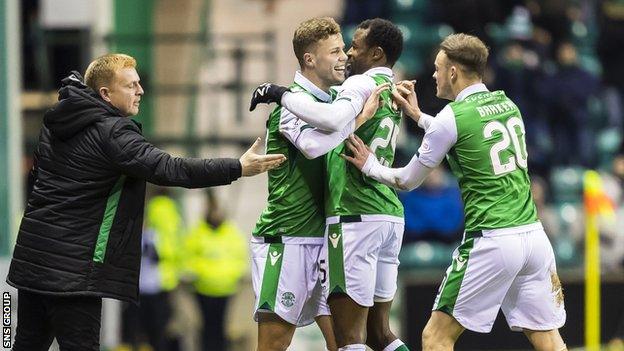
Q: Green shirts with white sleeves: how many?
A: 3